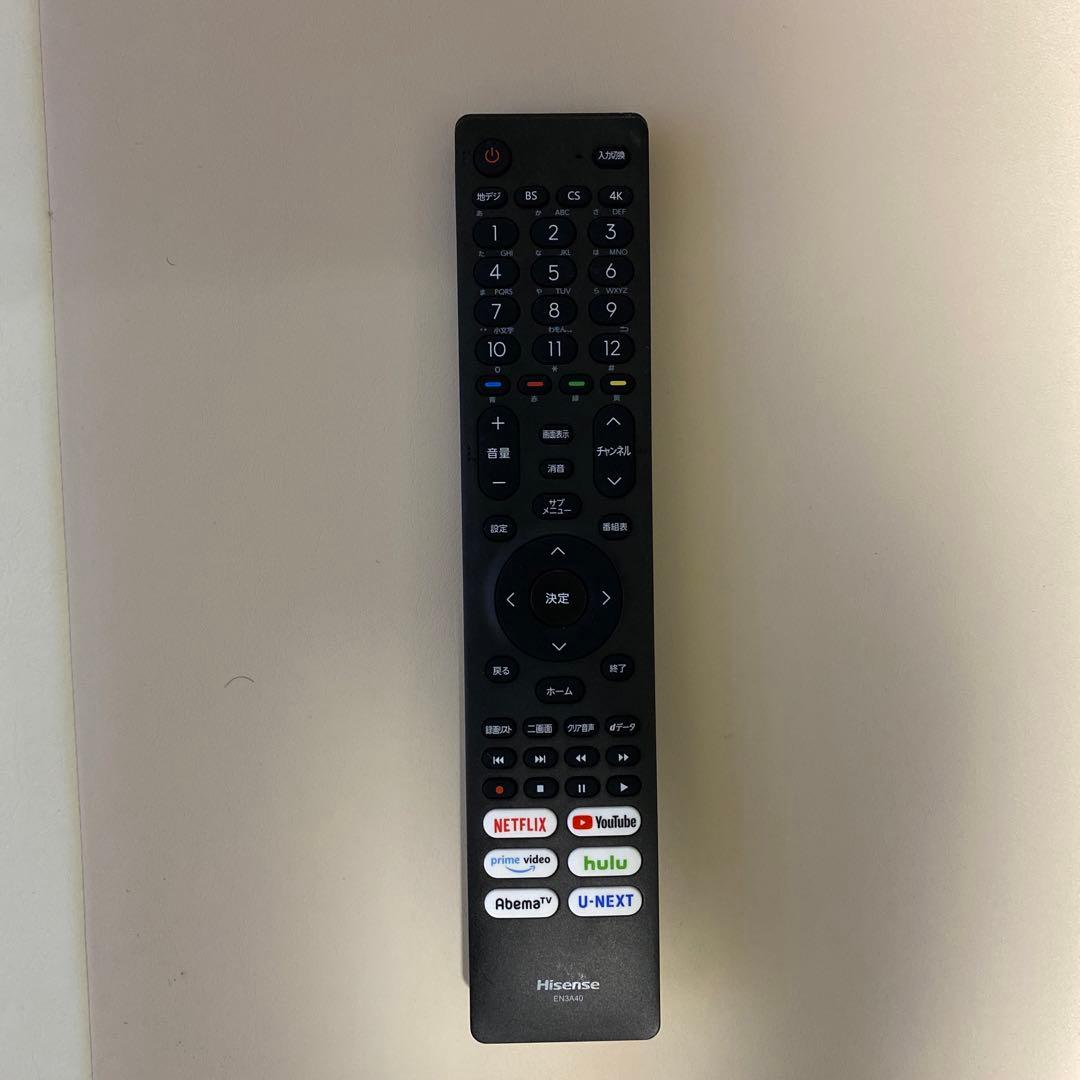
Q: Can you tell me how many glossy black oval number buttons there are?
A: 12